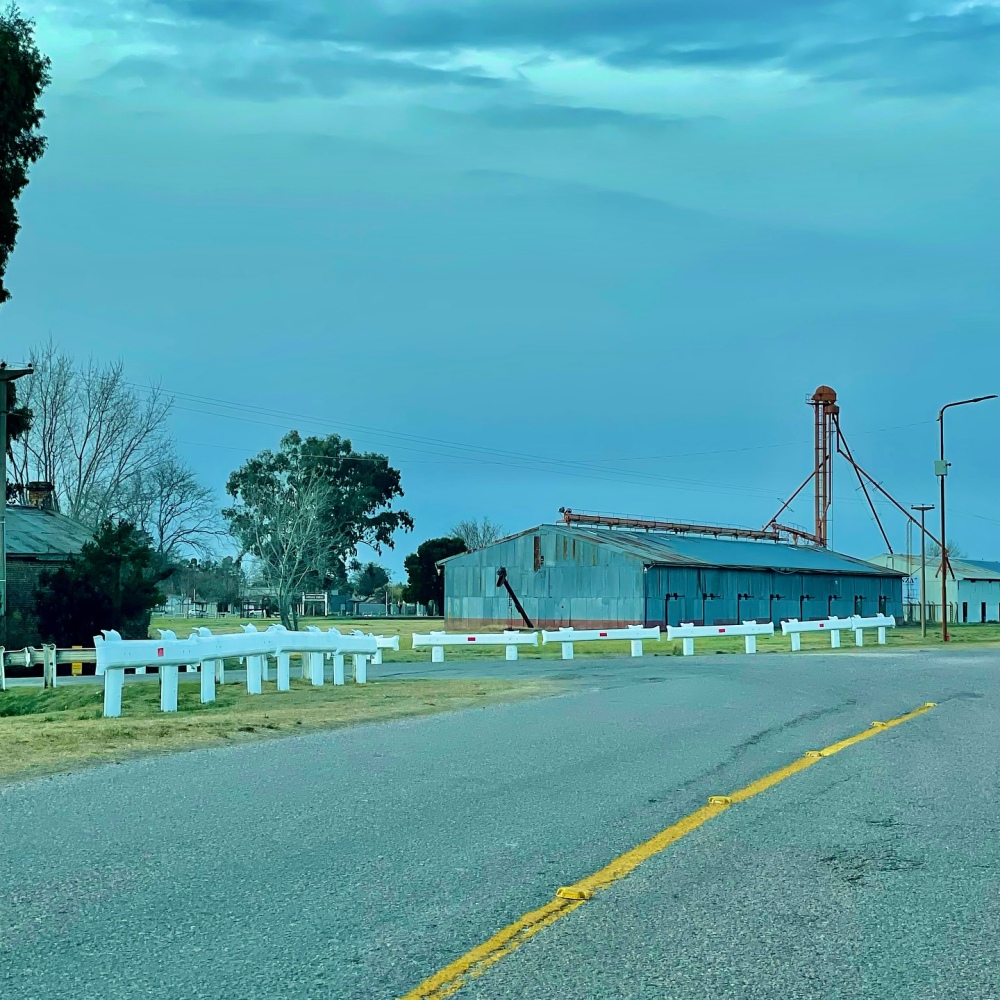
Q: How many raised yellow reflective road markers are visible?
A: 5